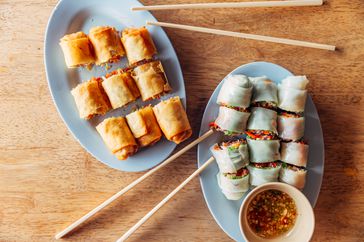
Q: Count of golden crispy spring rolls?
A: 9